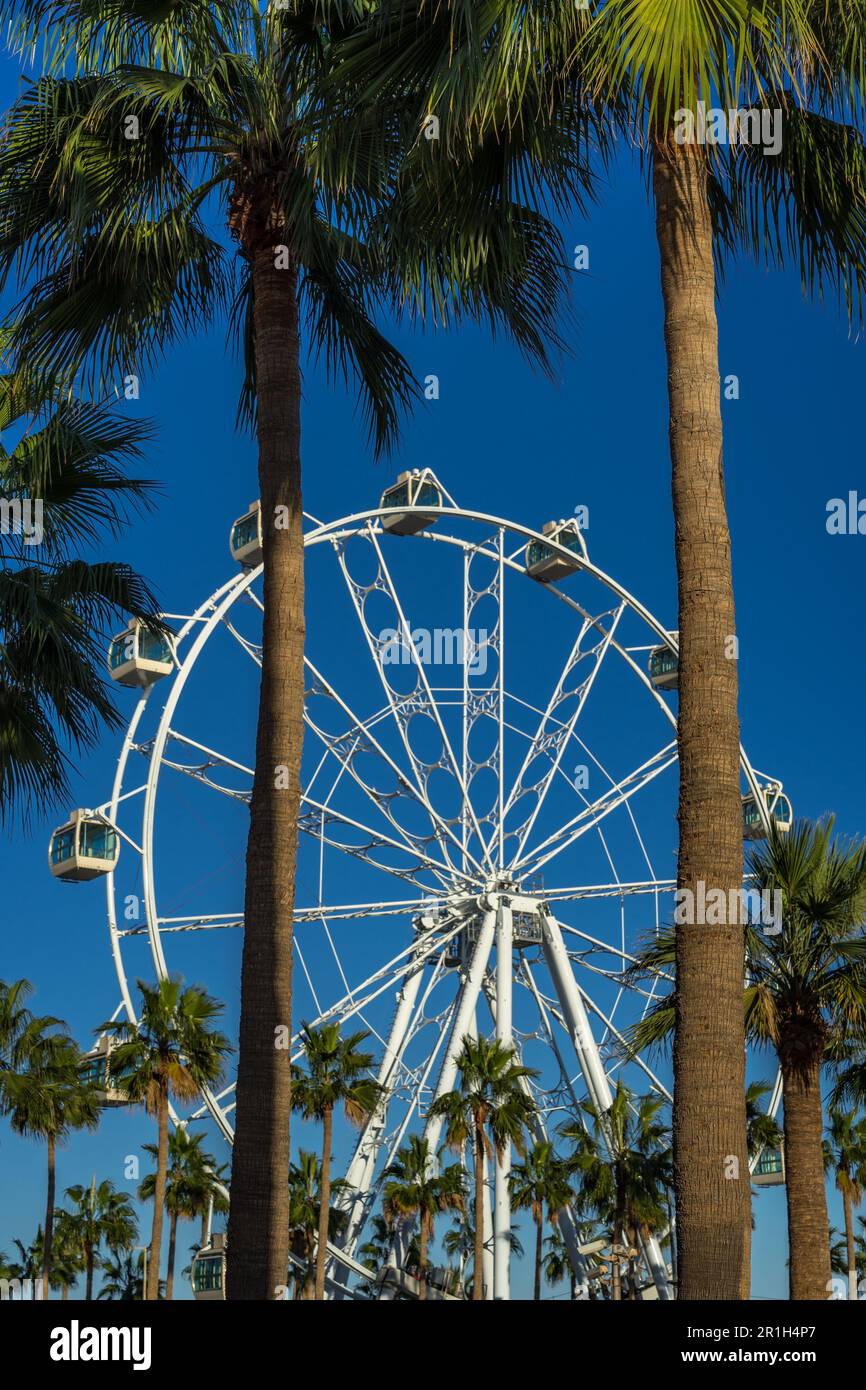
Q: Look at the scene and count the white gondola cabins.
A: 10